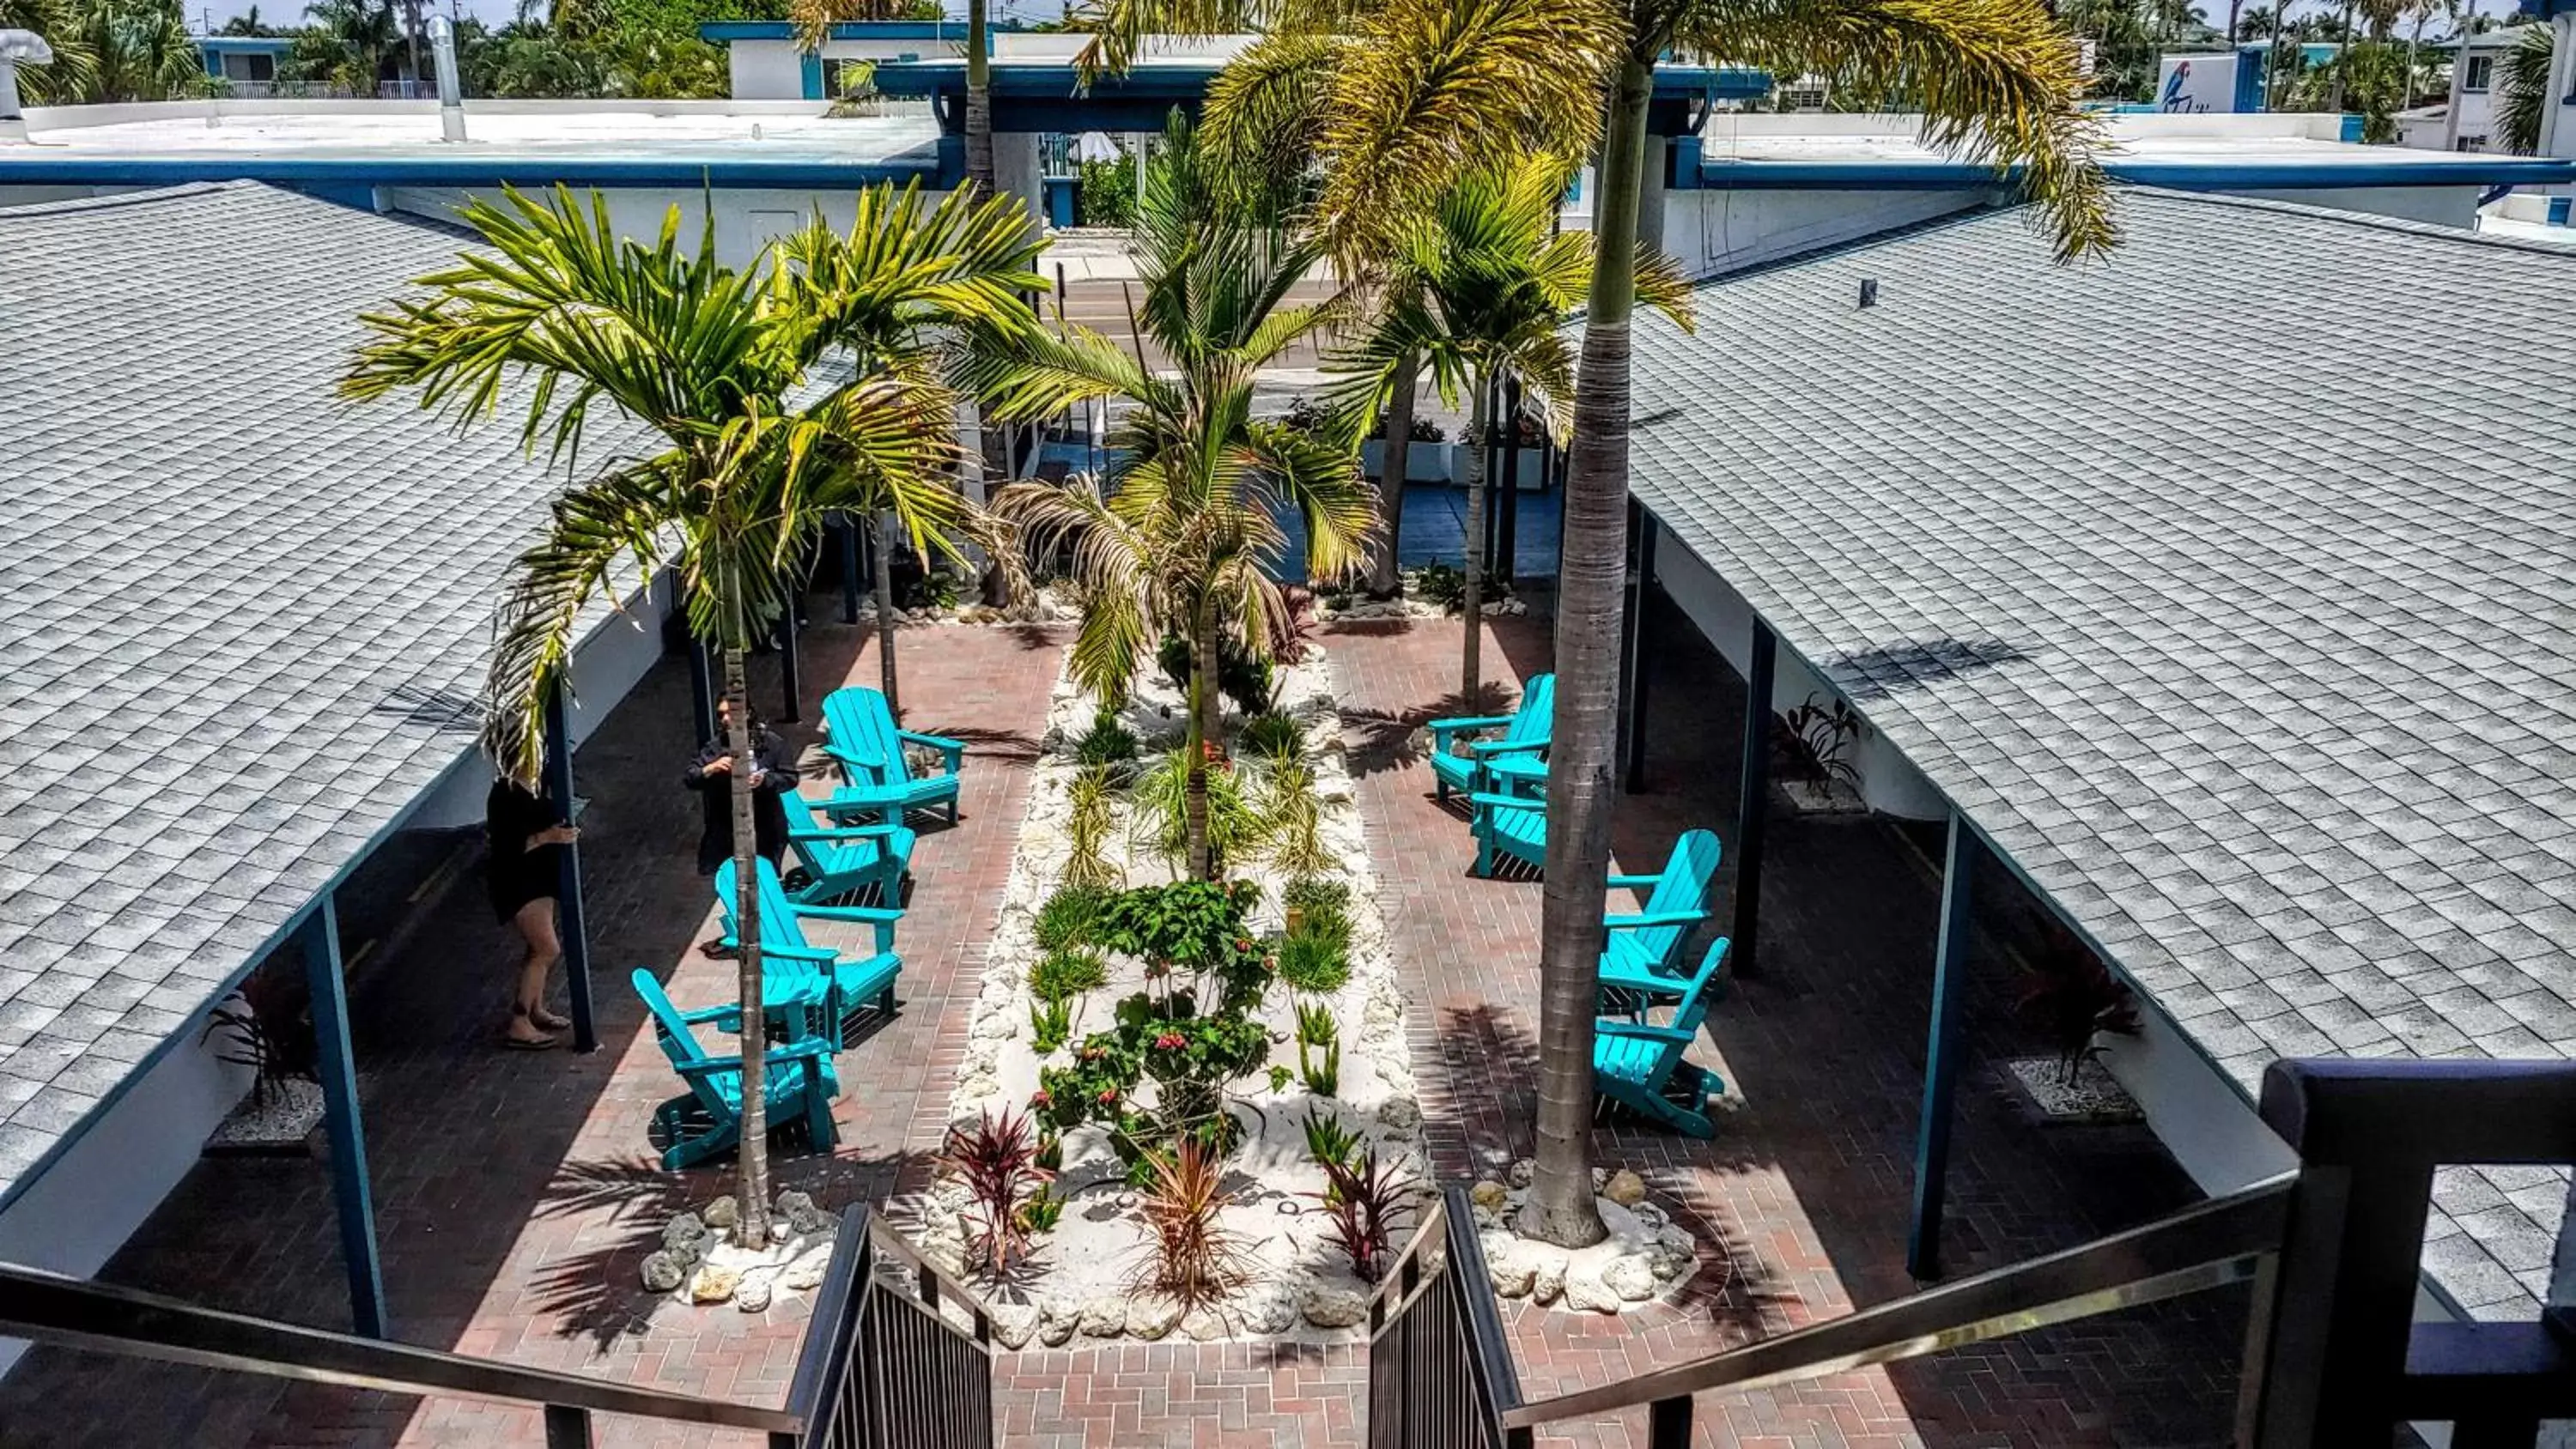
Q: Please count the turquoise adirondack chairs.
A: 8